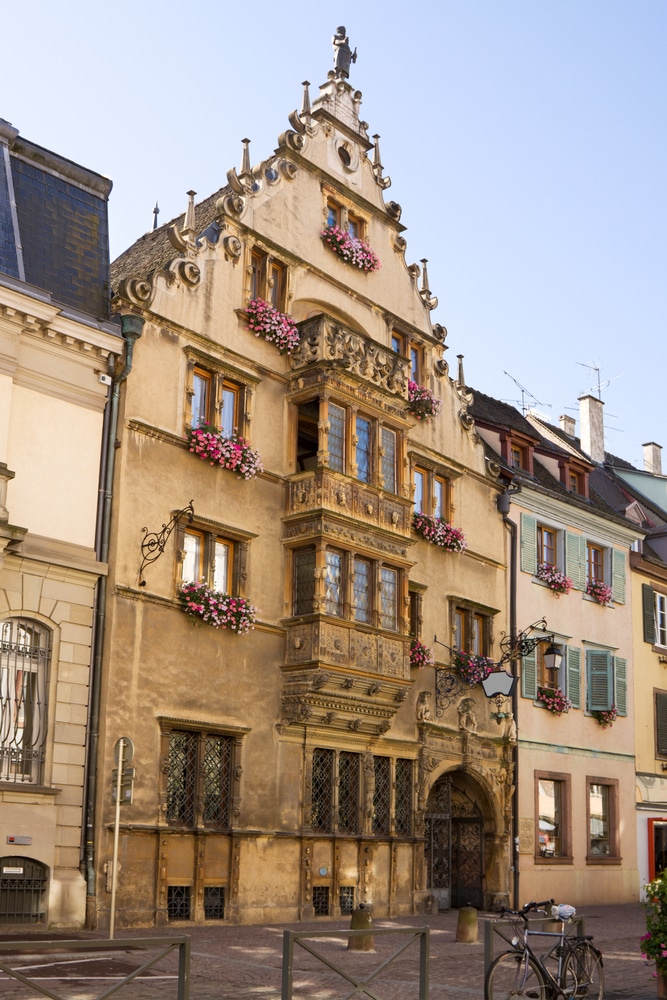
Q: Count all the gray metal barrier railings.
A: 3